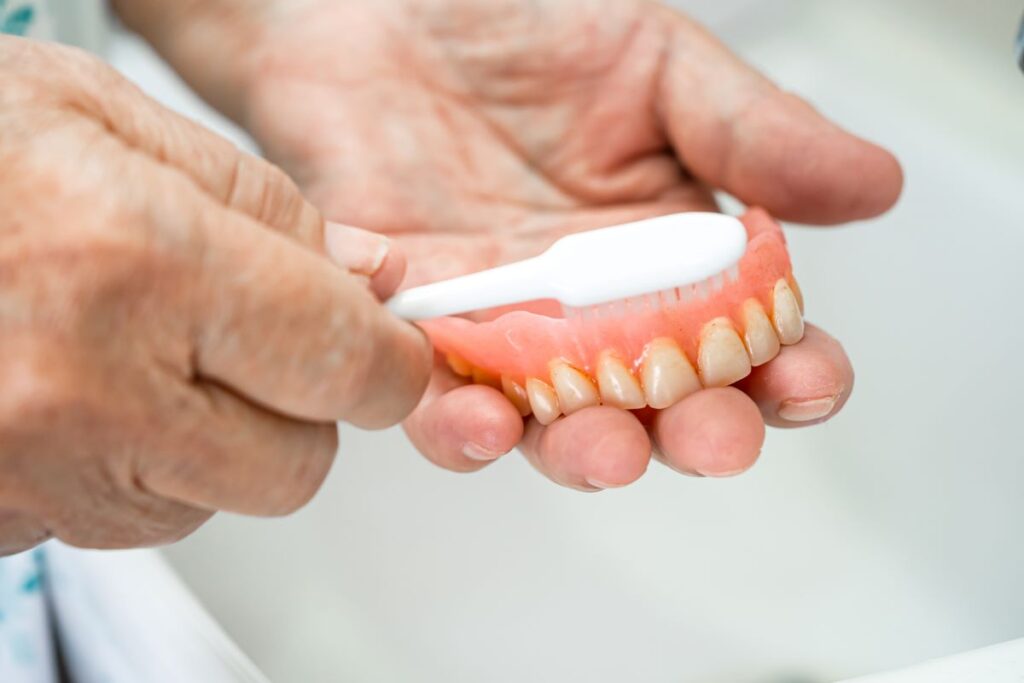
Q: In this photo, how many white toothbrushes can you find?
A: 1